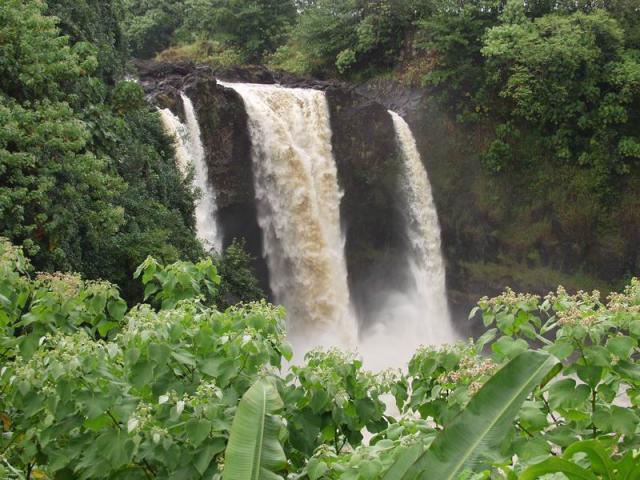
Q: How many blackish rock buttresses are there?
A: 2